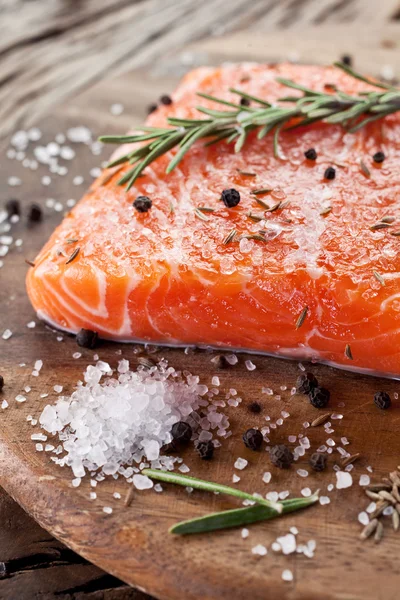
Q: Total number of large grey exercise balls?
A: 0